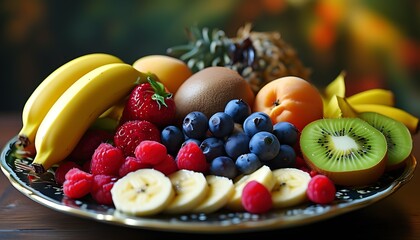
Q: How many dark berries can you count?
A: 13